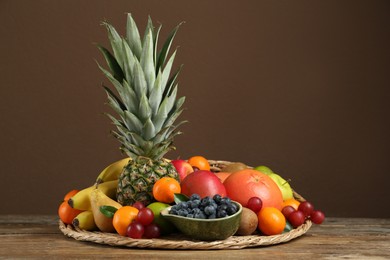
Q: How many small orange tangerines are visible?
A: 7